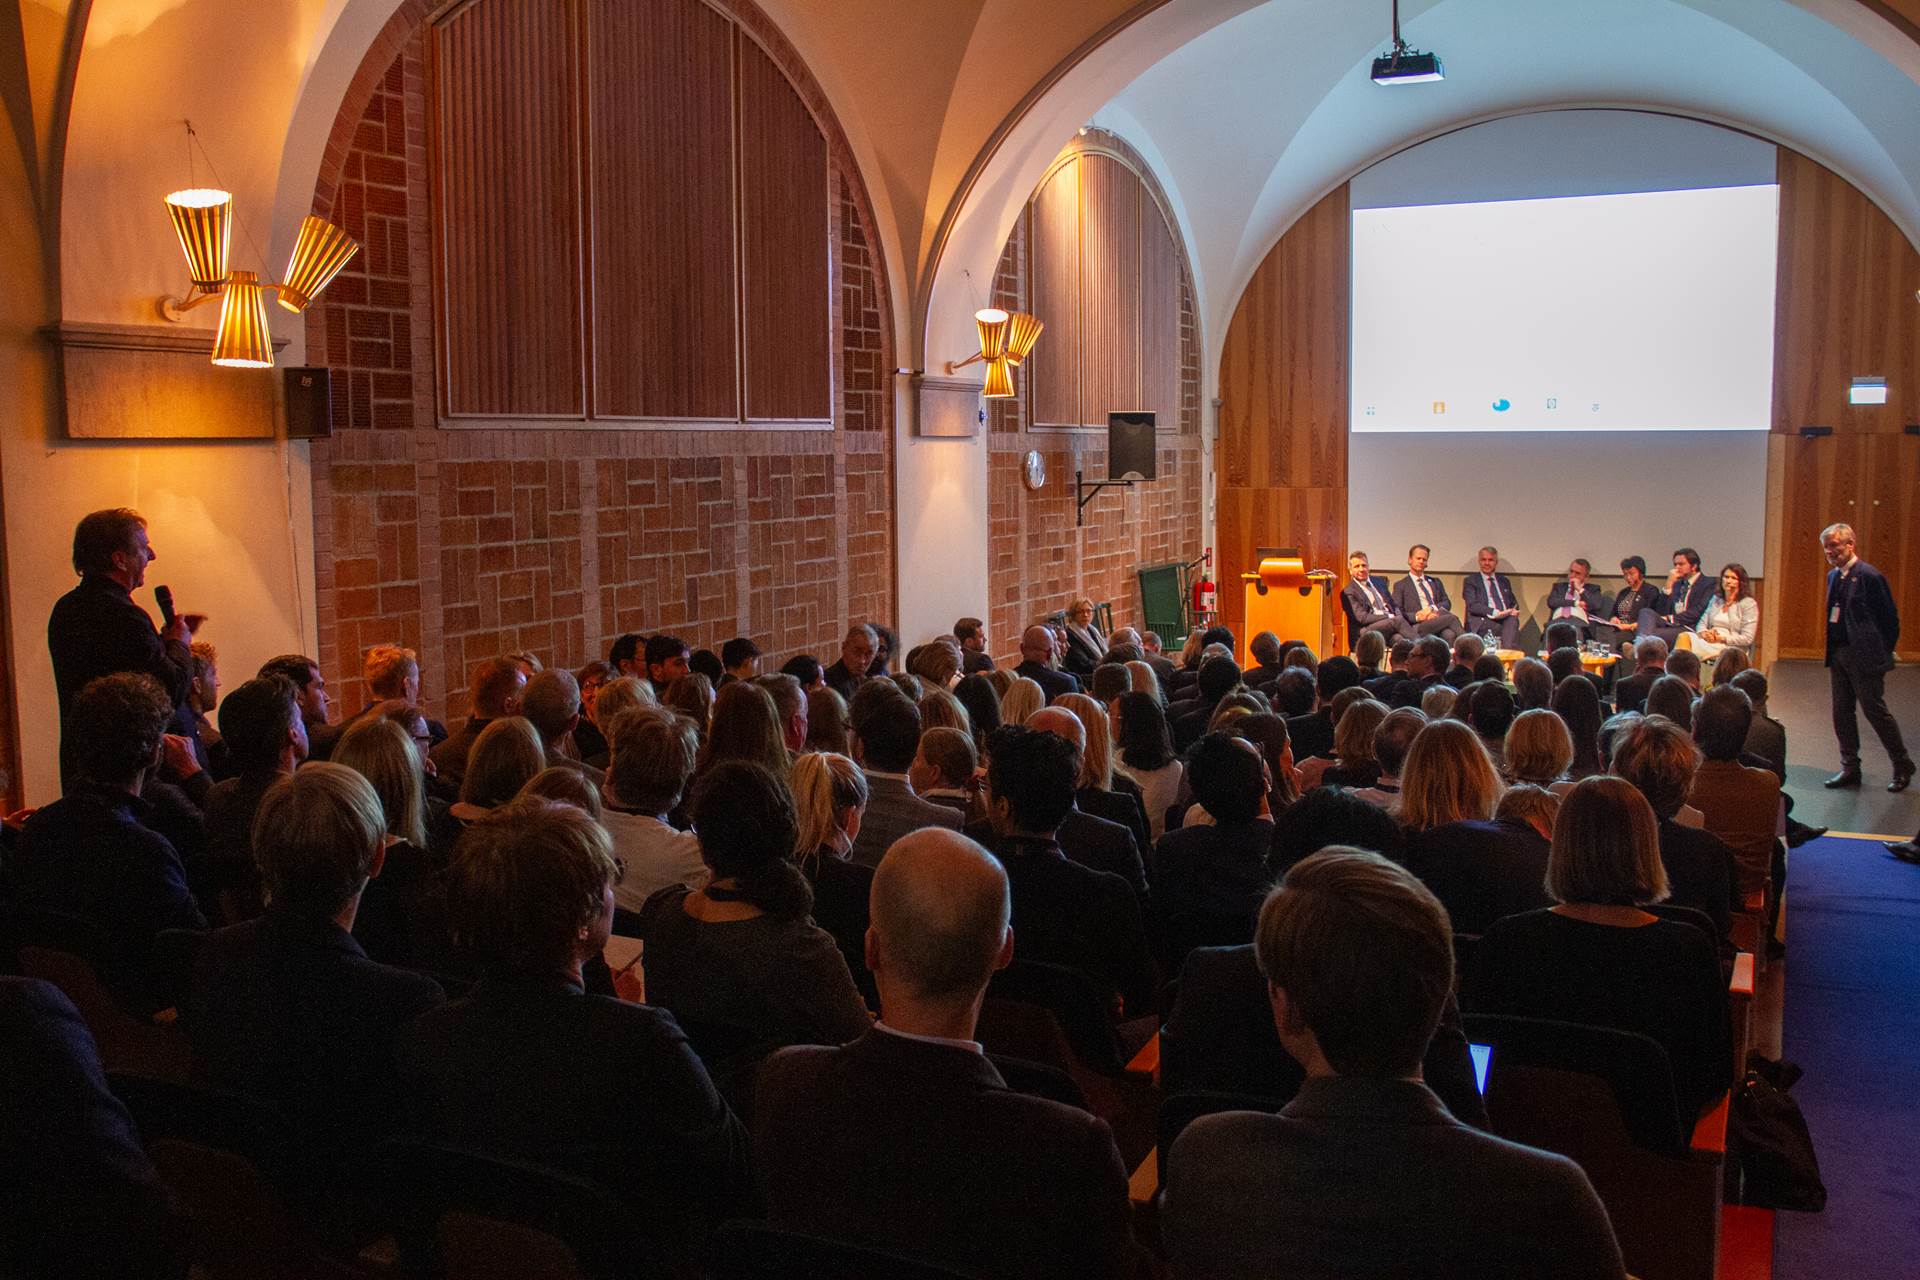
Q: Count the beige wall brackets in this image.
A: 2